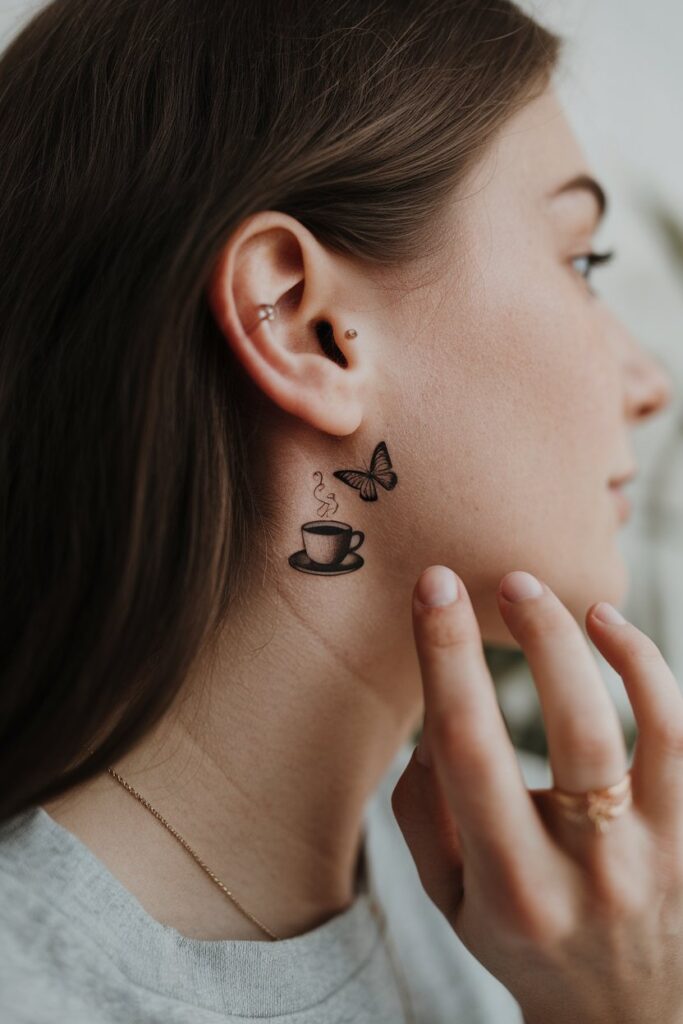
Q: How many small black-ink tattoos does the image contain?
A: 2